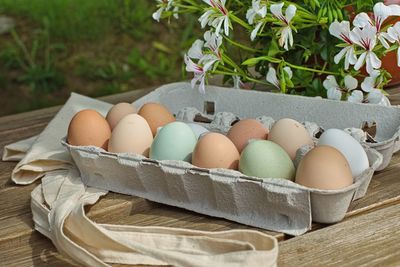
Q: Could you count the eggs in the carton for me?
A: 12